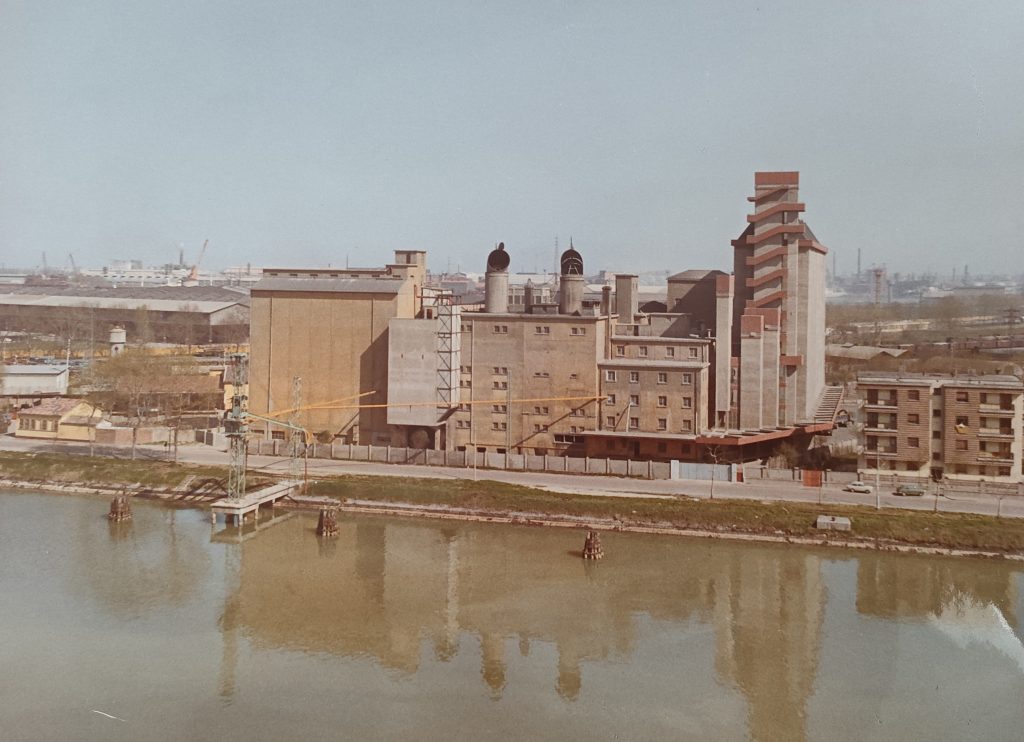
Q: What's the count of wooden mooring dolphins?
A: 3